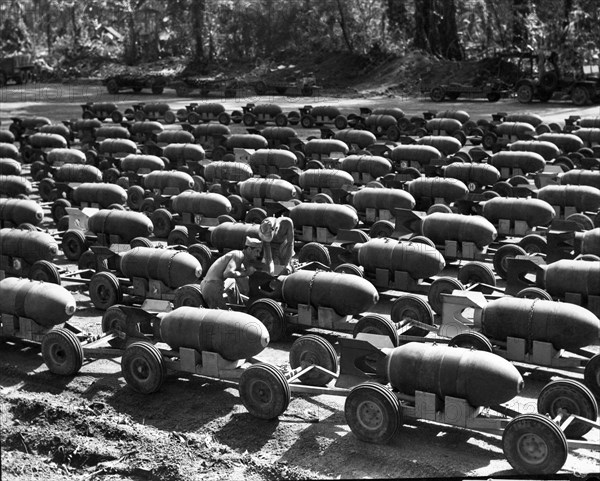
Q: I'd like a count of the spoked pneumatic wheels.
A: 0